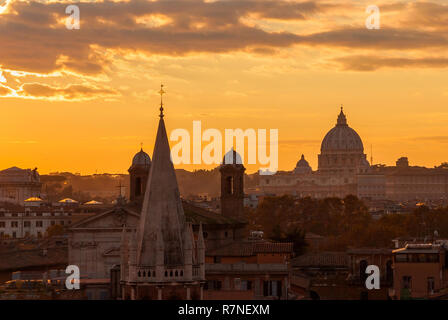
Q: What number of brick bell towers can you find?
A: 2